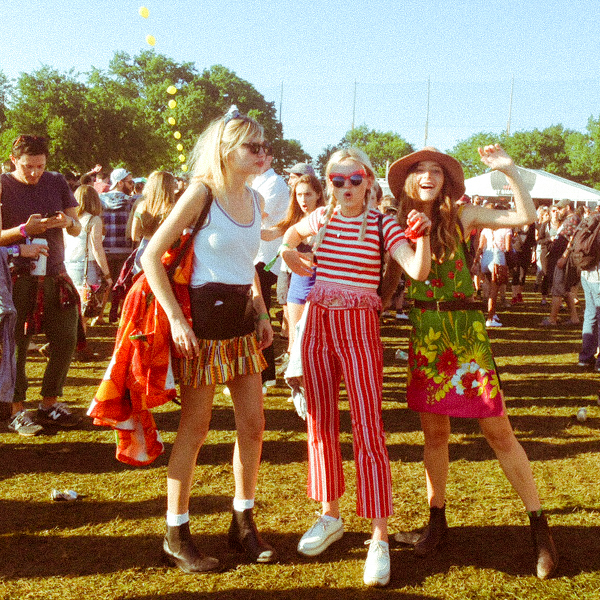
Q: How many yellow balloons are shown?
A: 9